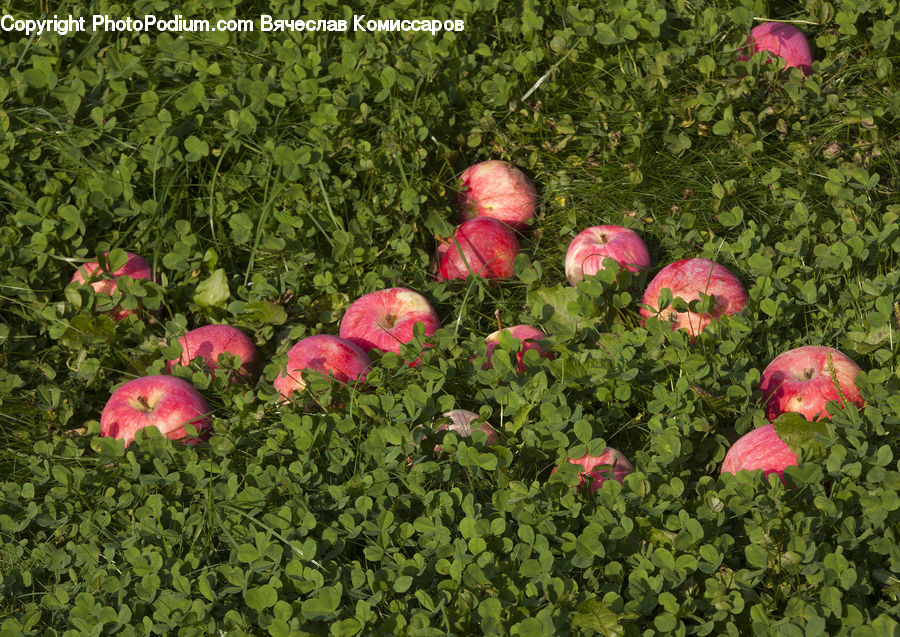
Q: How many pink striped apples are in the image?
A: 15